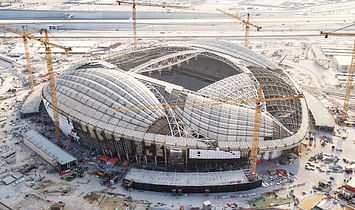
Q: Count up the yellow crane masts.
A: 6